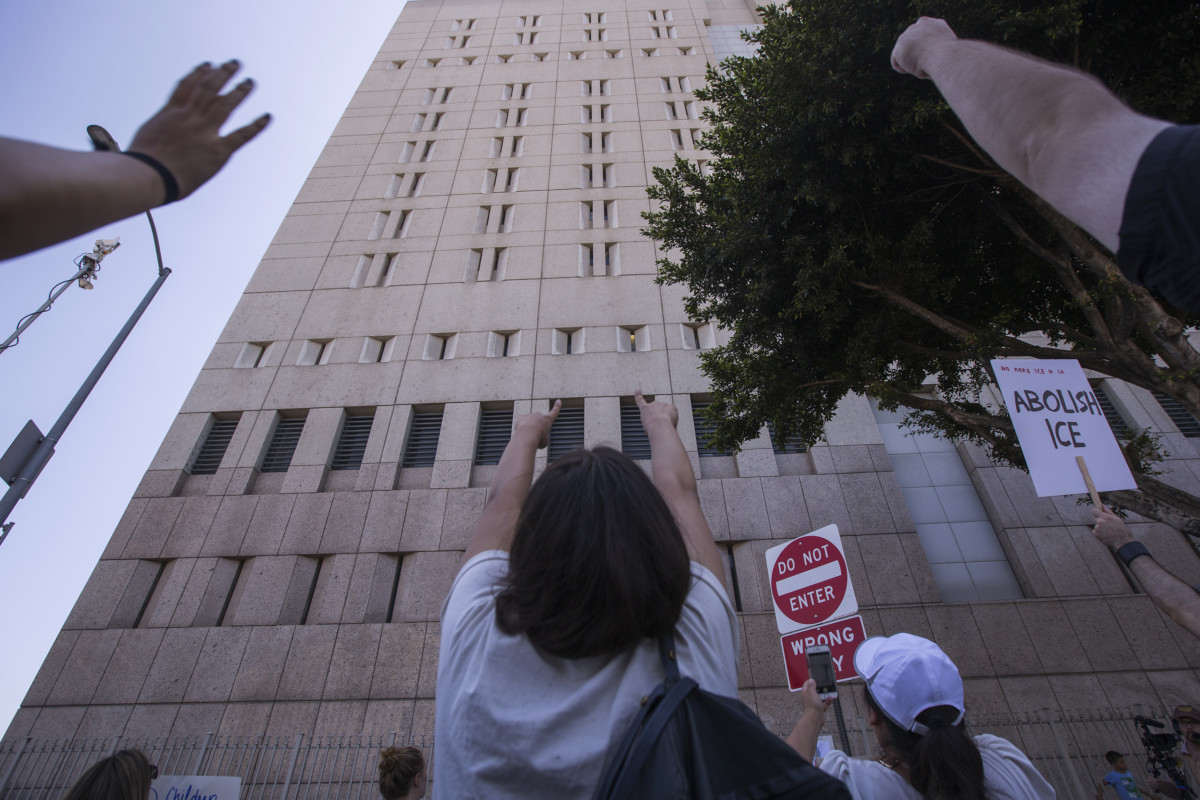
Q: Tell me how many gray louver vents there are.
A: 11